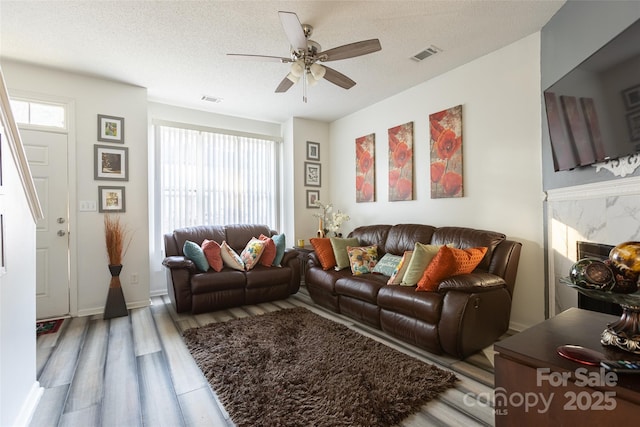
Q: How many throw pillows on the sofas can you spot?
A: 13